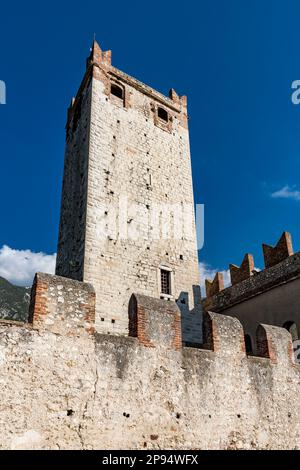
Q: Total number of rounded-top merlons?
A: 4